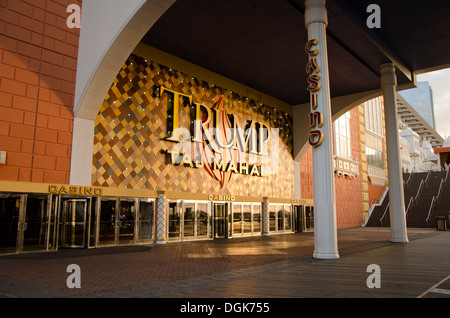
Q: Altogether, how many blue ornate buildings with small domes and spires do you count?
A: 0